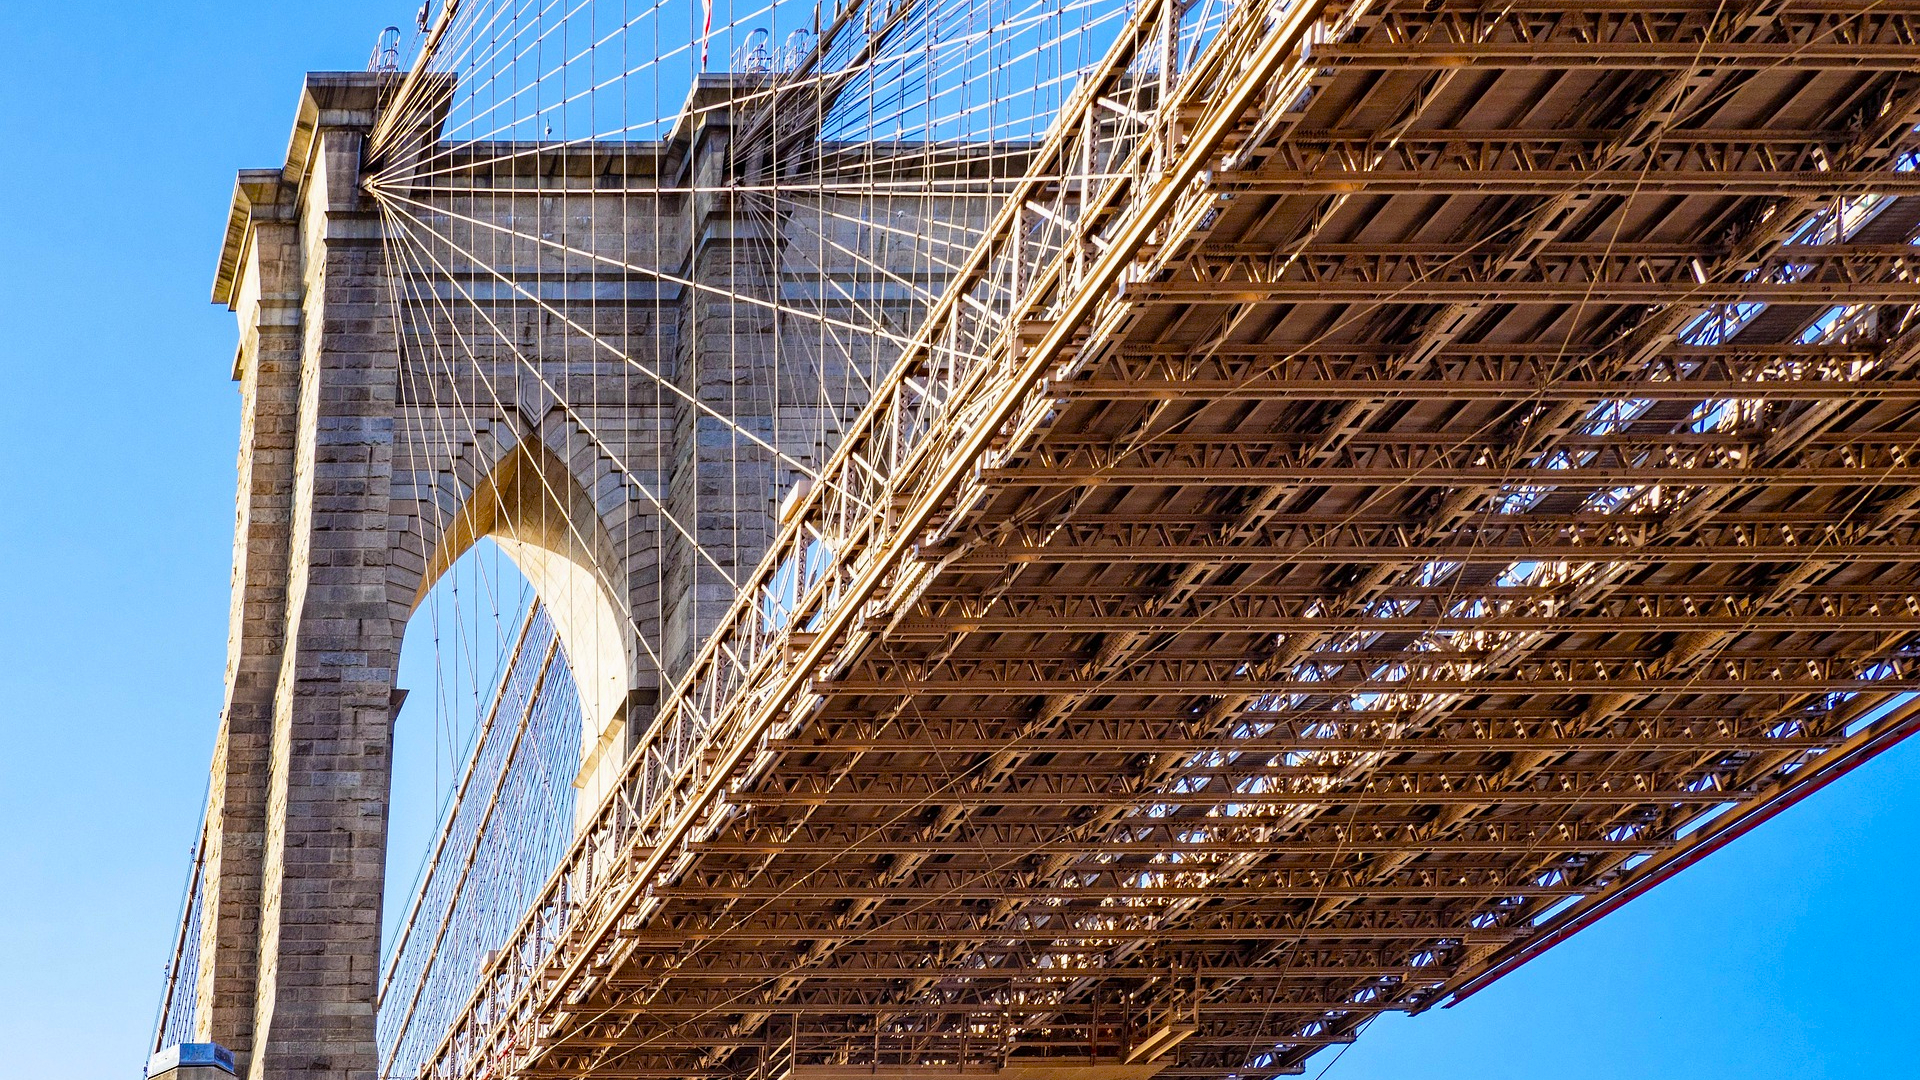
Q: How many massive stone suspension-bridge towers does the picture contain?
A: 1